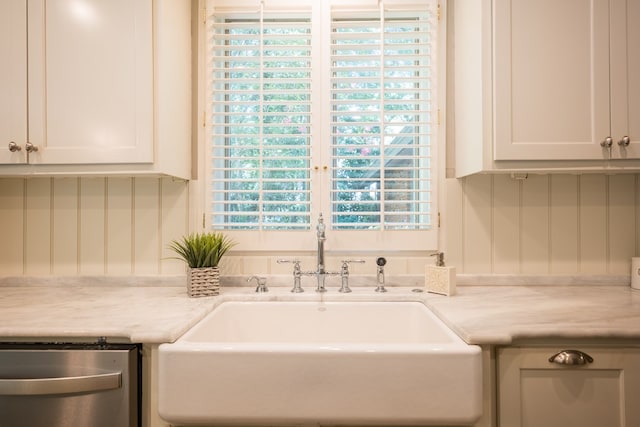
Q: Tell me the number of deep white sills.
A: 1